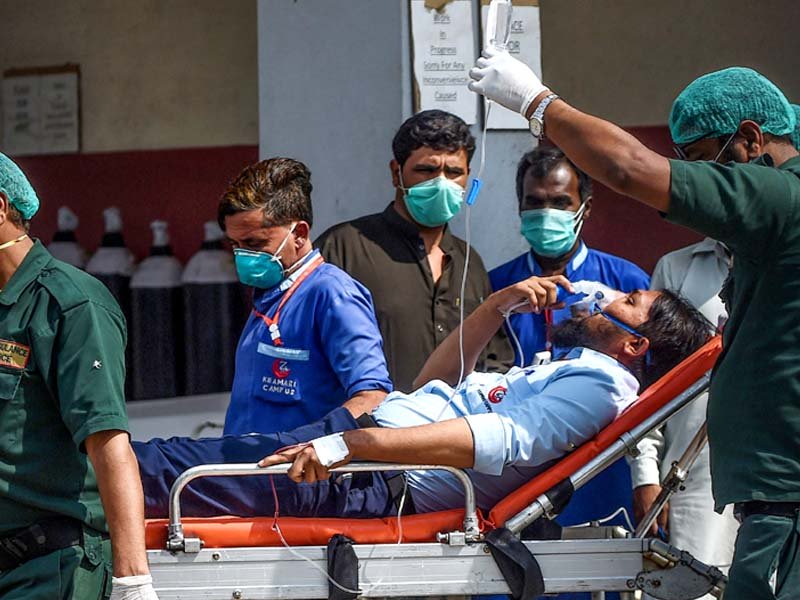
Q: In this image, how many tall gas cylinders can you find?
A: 4